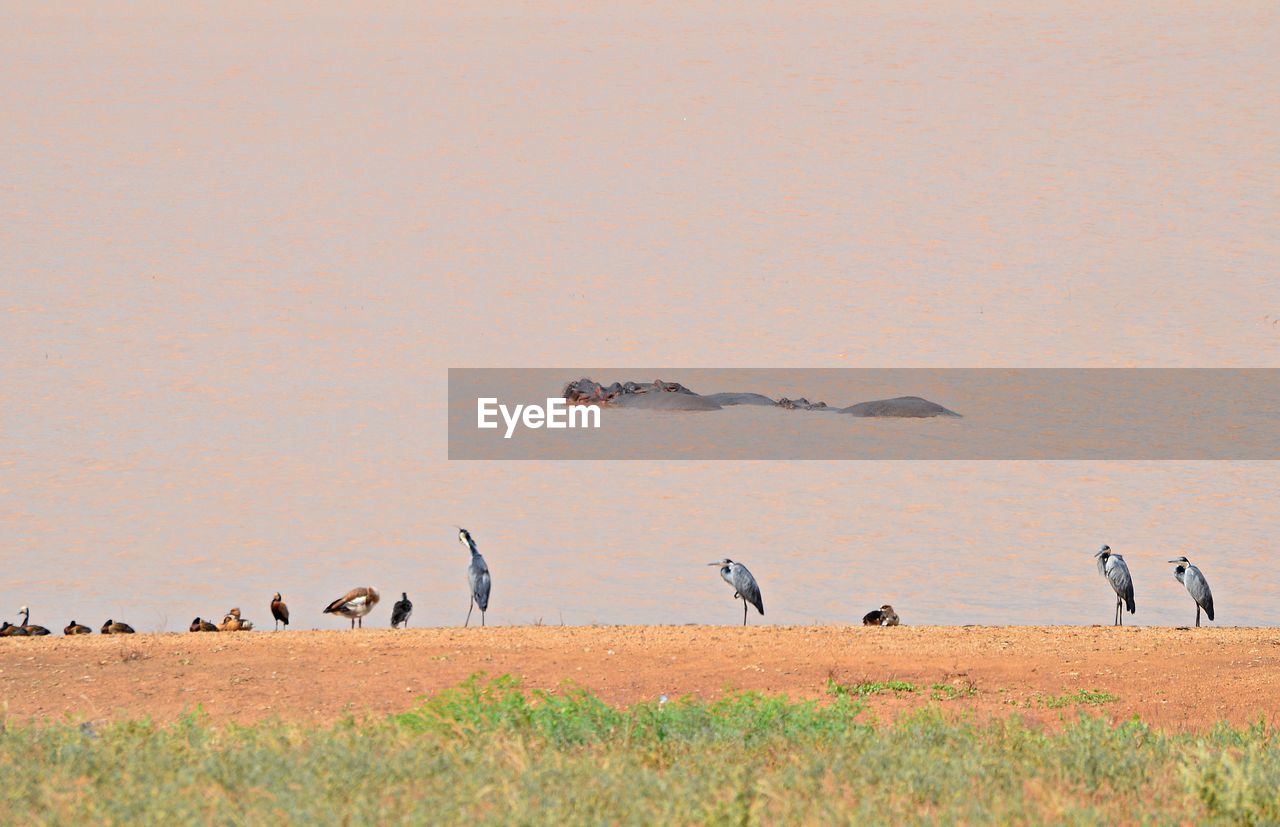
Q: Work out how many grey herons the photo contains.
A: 4